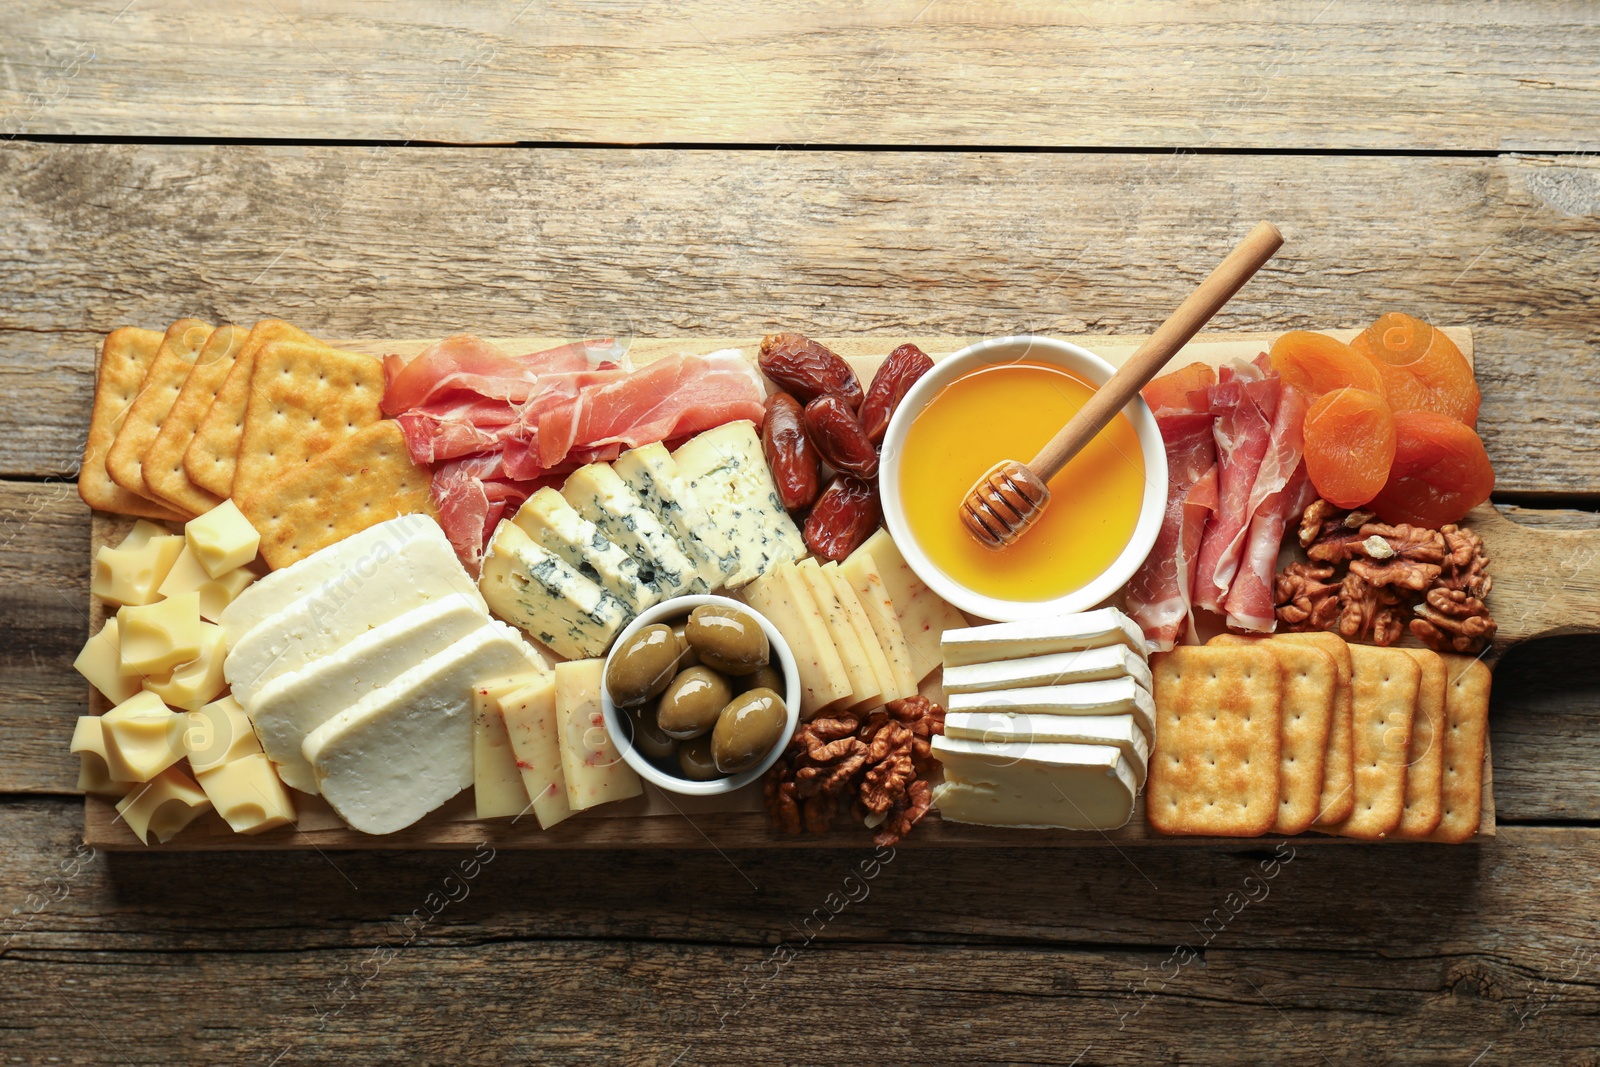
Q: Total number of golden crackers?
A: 12